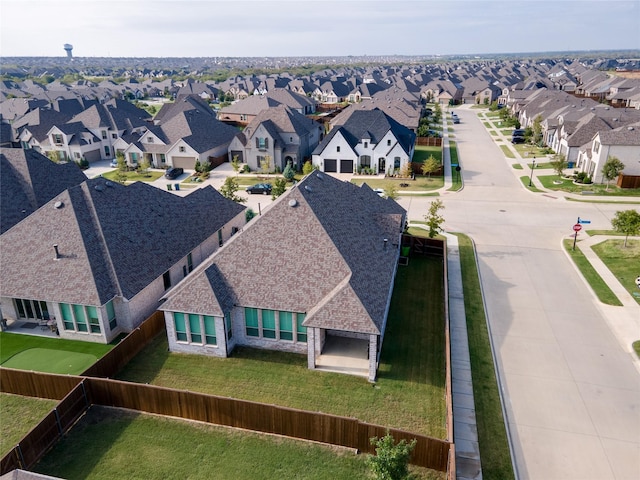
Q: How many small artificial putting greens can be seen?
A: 1